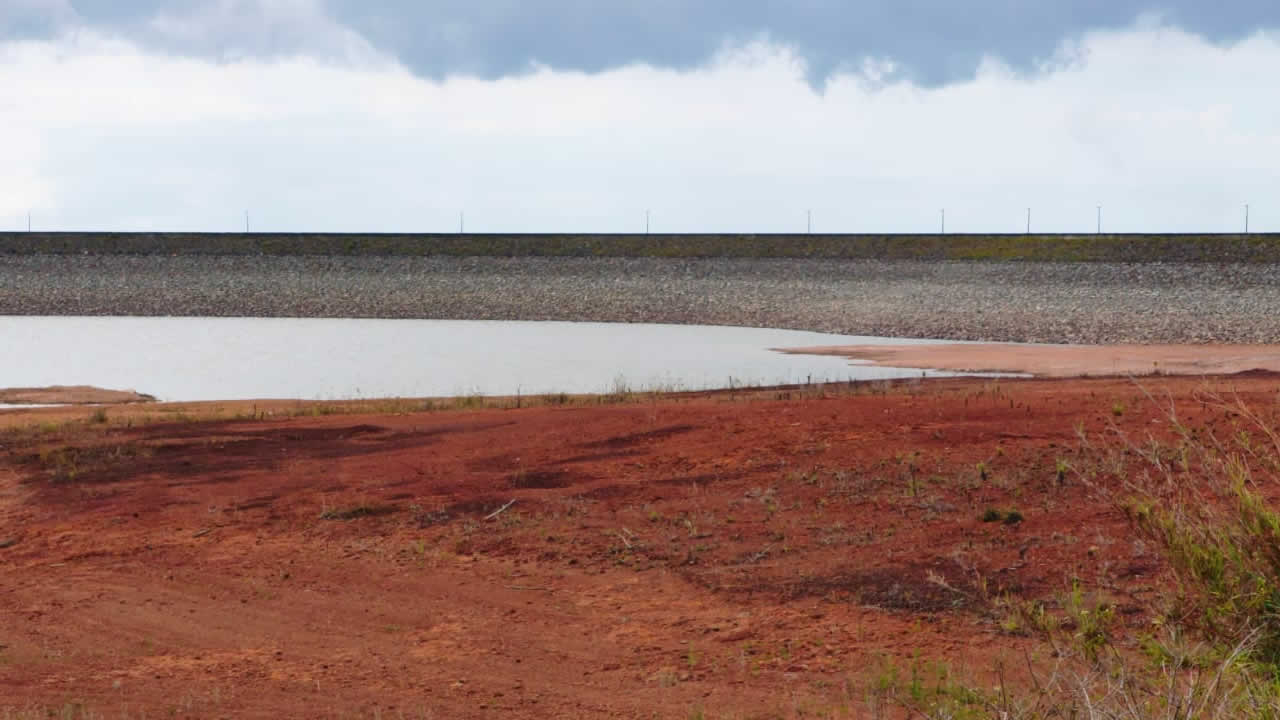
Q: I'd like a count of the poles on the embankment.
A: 9